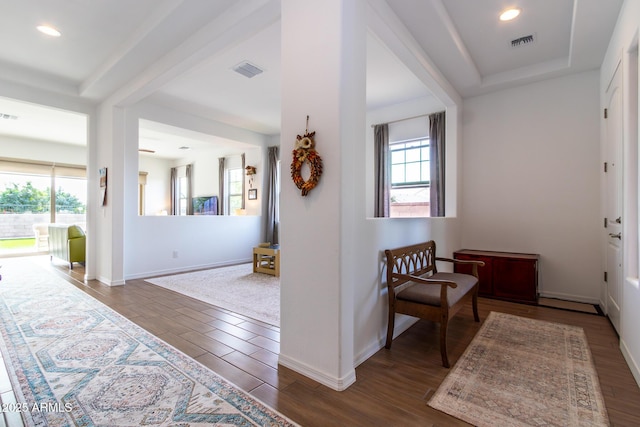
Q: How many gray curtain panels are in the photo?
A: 7